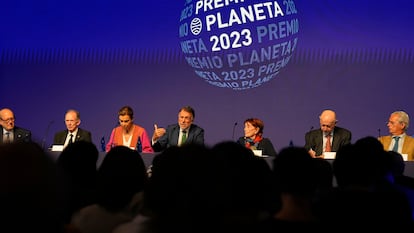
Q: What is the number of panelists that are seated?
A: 7